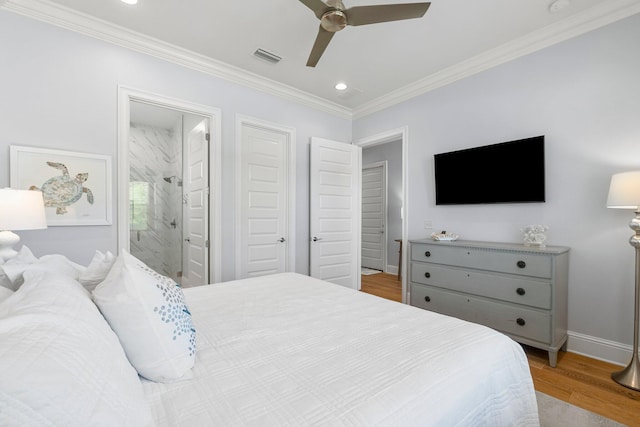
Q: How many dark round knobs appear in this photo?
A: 6